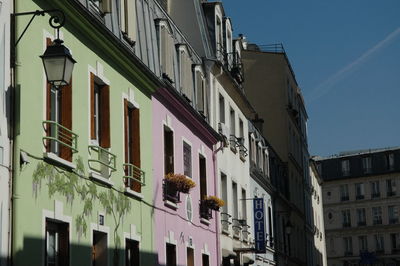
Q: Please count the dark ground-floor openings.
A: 6